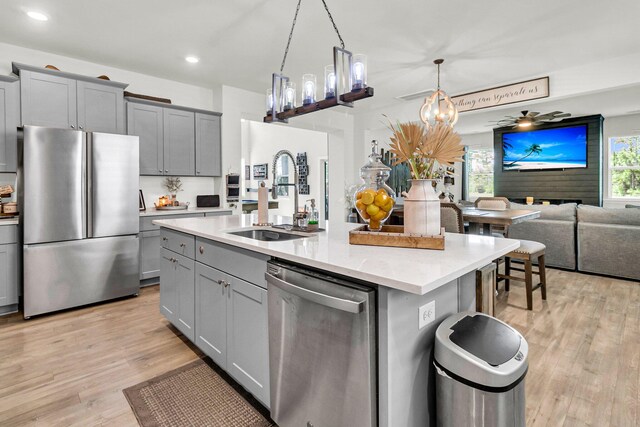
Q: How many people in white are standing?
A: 0